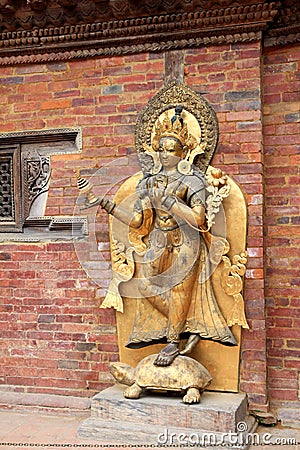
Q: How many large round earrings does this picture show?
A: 2